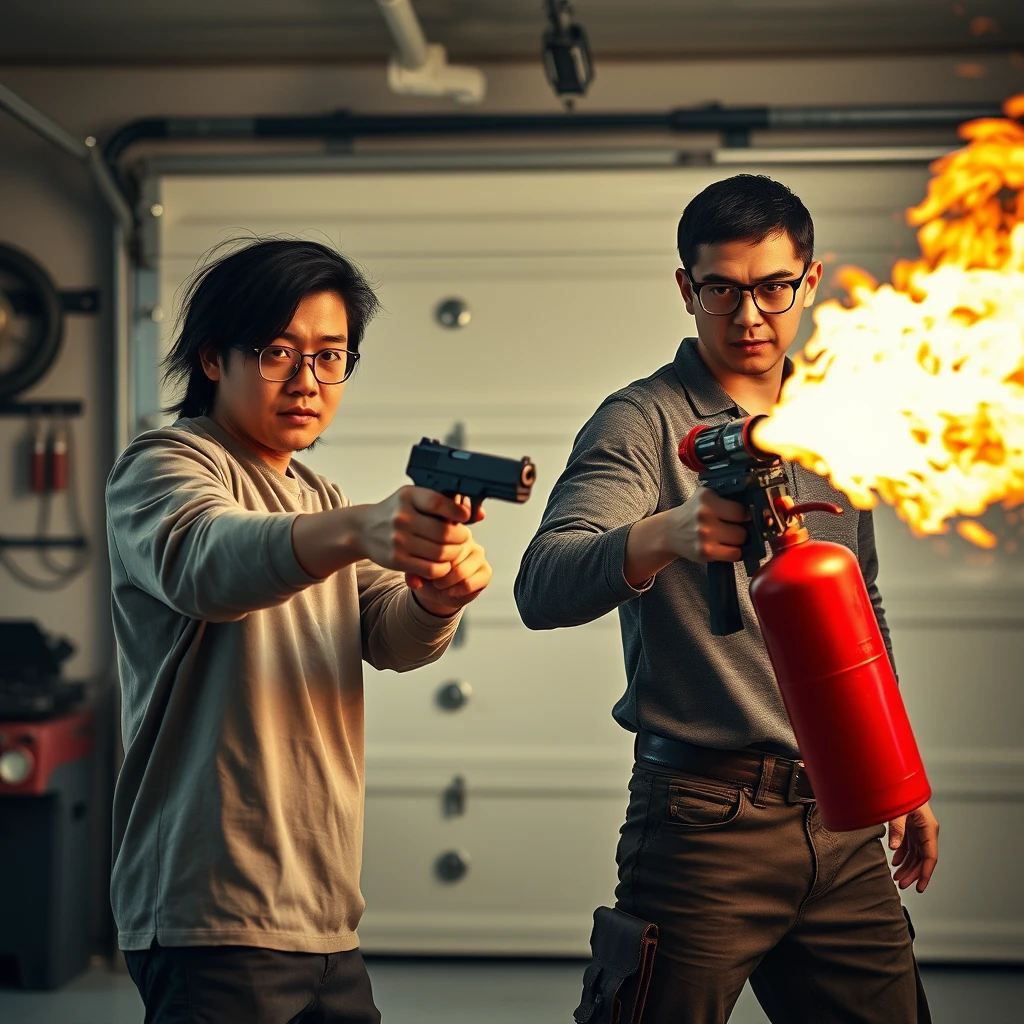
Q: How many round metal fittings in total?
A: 3